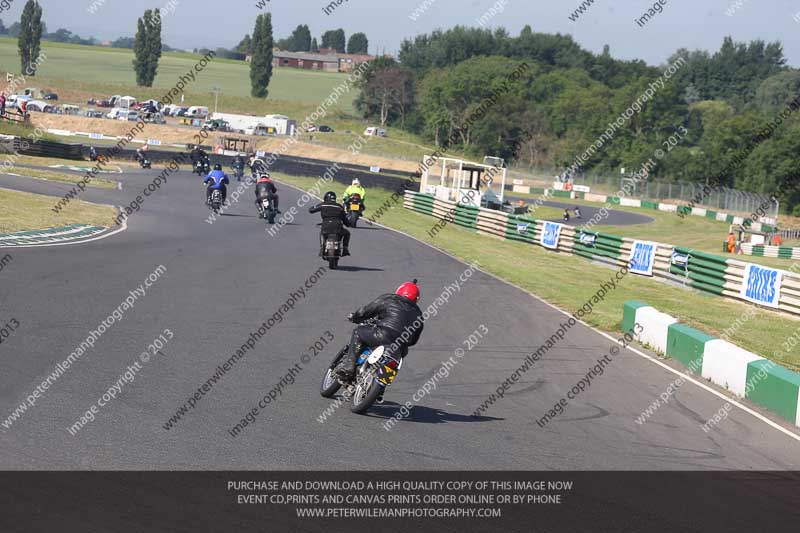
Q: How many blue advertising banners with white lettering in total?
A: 3